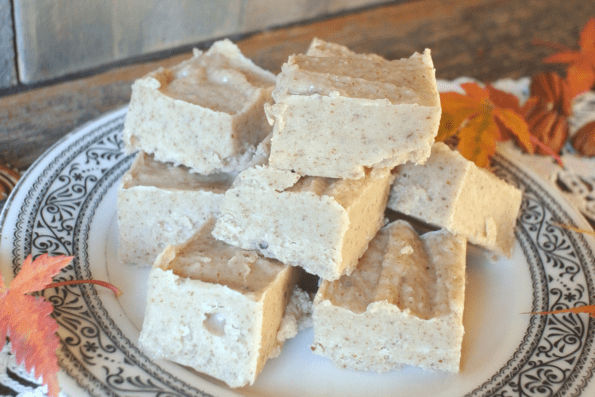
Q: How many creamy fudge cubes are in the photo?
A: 8